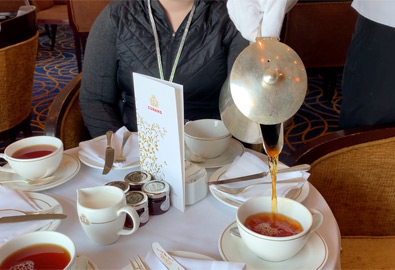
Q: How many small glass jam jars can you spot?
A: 4